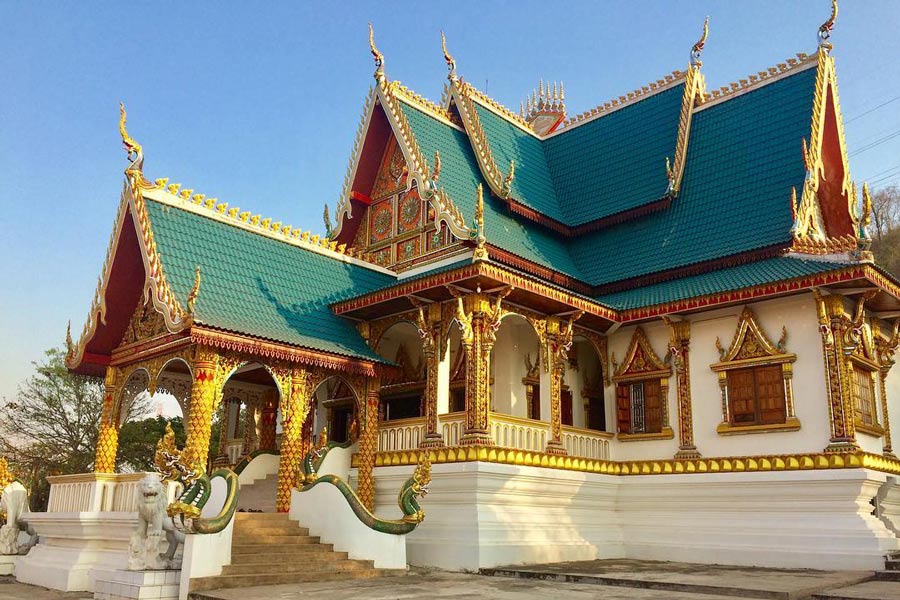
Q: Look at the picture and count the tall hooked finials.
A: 5